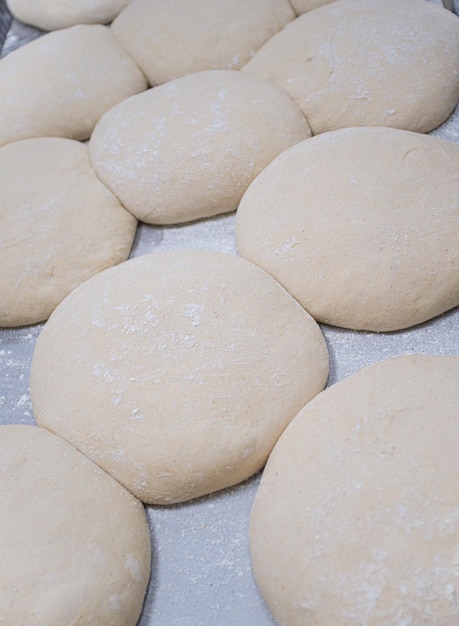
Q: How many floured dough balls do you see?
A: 11